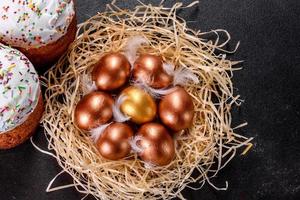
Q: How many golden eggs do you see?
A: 1